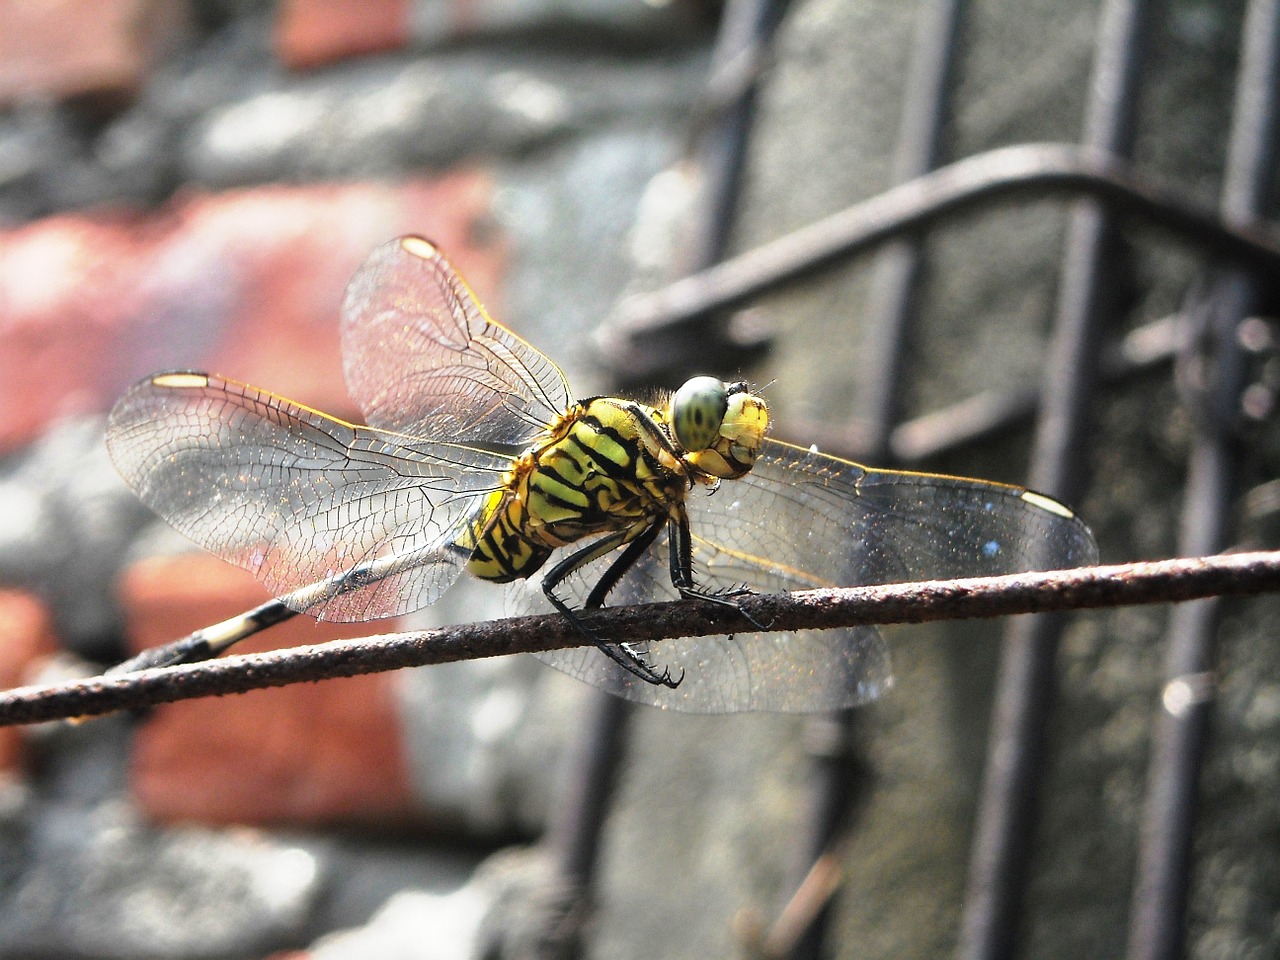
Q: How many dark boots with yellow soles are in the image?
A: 0